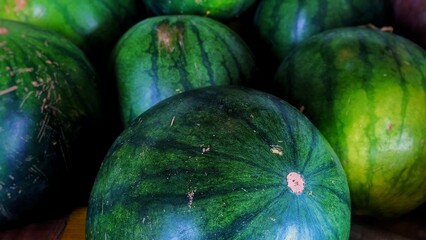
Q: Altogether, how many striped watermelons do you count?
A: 7